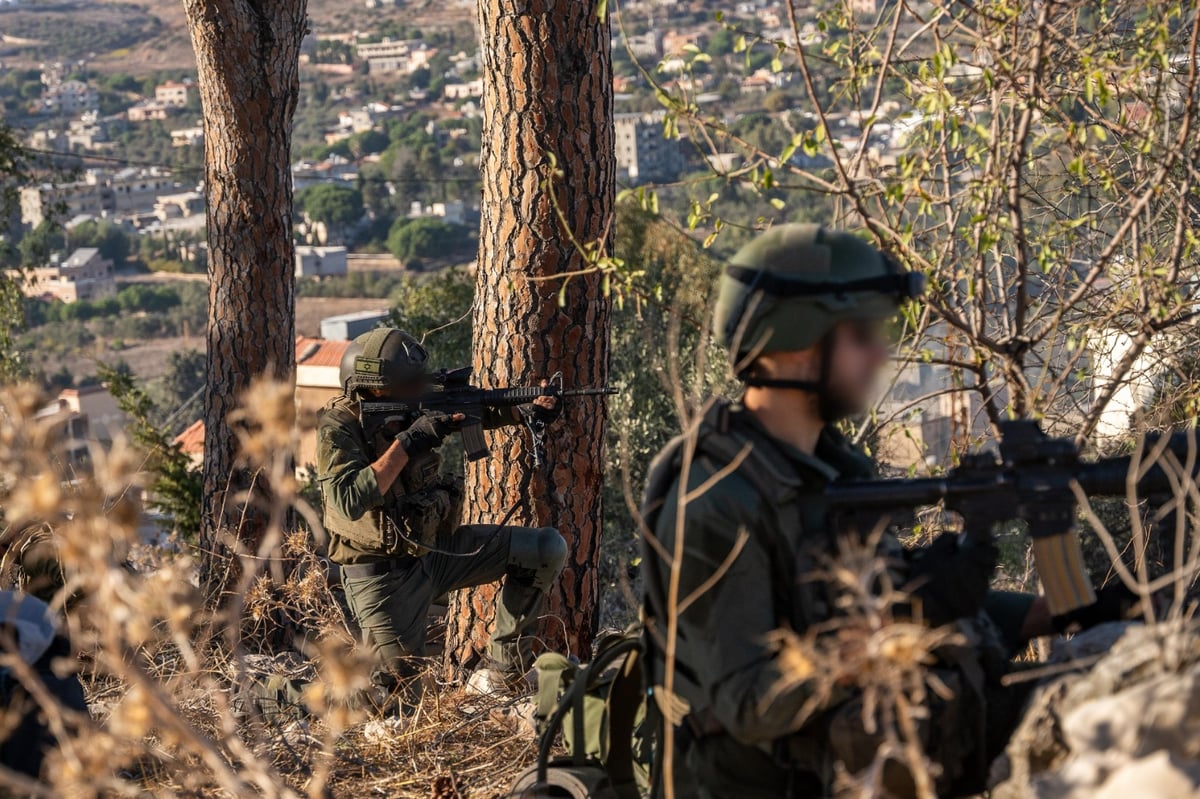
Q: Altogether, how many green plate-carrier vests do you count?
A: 2